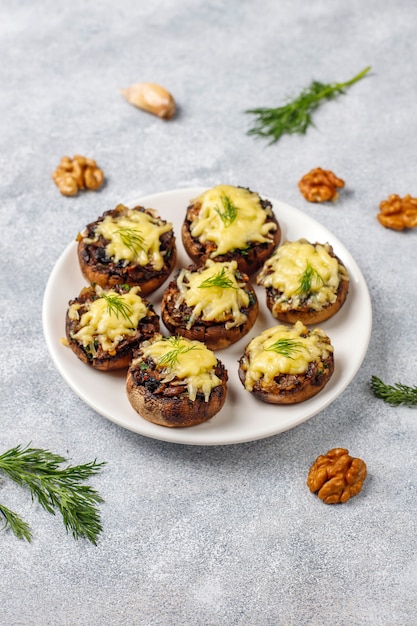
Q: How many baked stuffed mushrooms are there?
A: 7